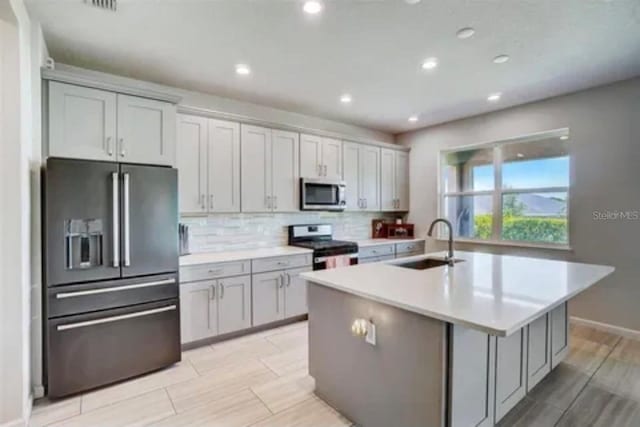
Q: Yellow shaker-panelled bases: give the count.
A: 0